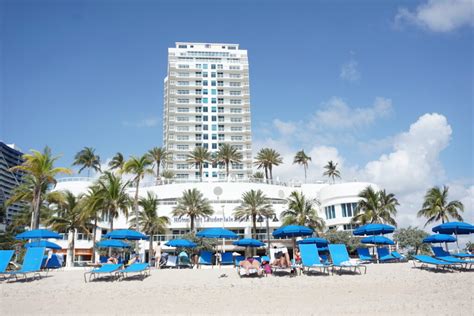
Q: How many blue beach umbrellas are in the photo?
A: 13